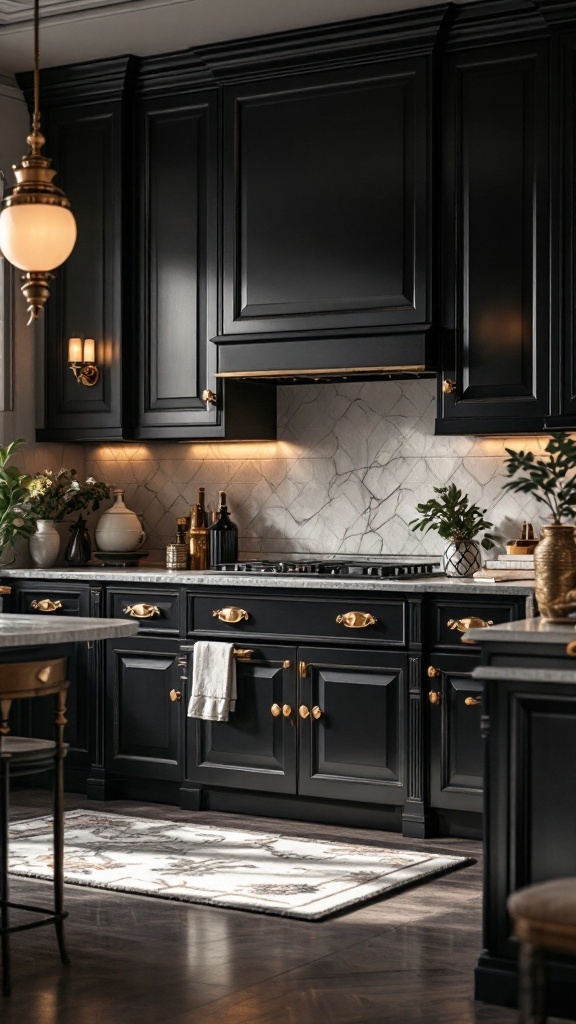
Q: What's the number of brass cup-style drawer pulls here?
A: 5